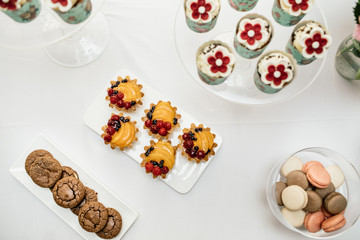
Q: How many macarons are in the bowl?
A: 14